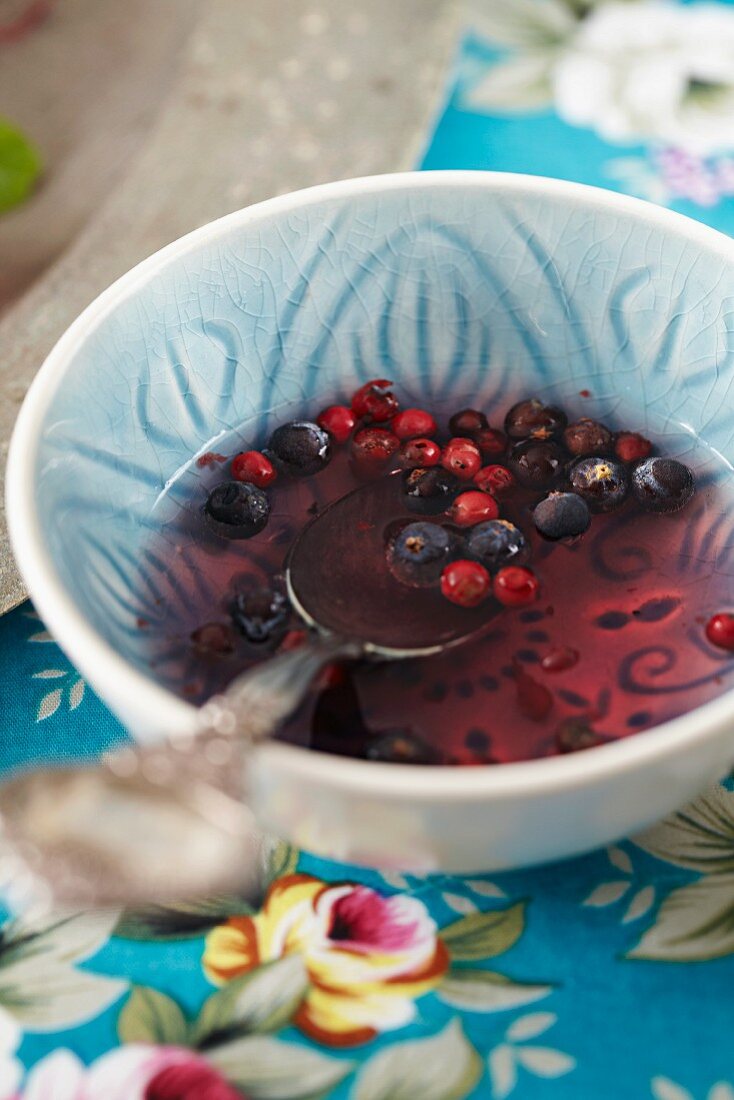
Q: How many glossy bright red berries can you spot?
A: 13